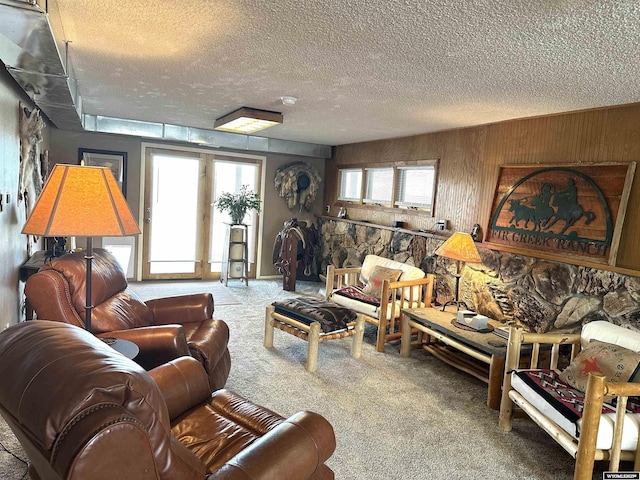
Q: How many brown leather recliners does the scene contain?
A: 2